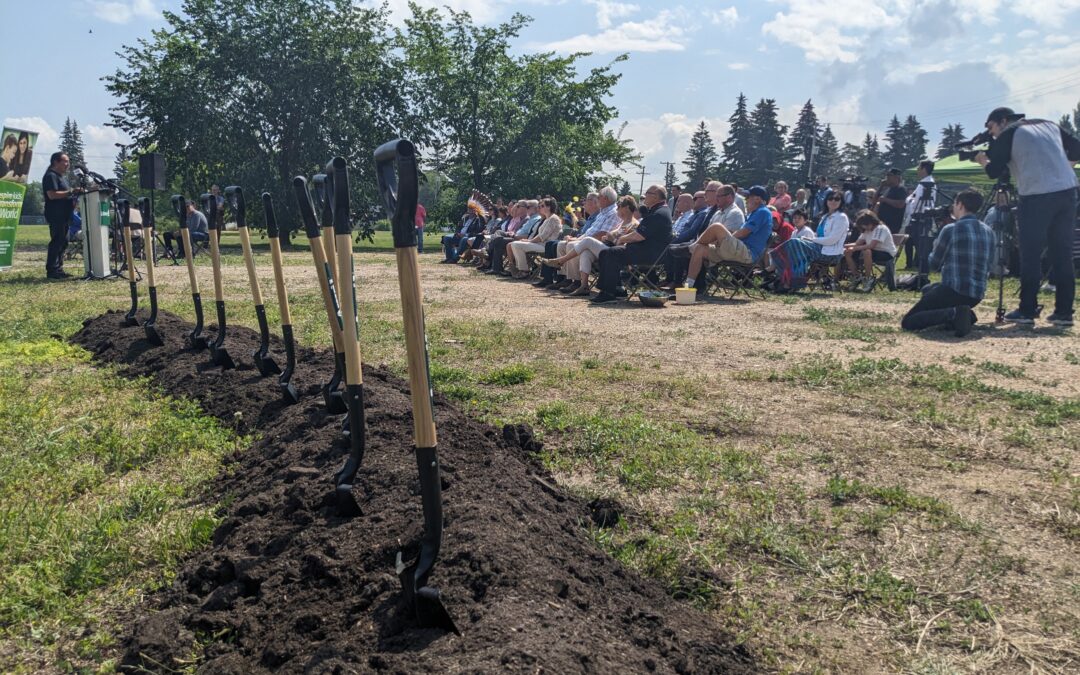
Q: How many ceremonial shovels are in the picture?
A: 10